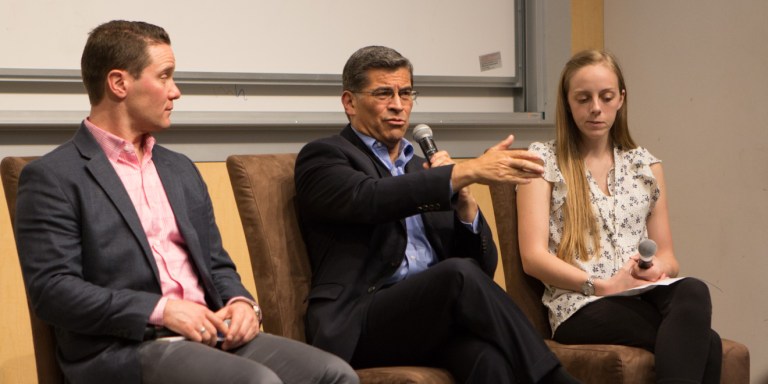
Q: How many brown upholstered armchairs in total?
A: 3